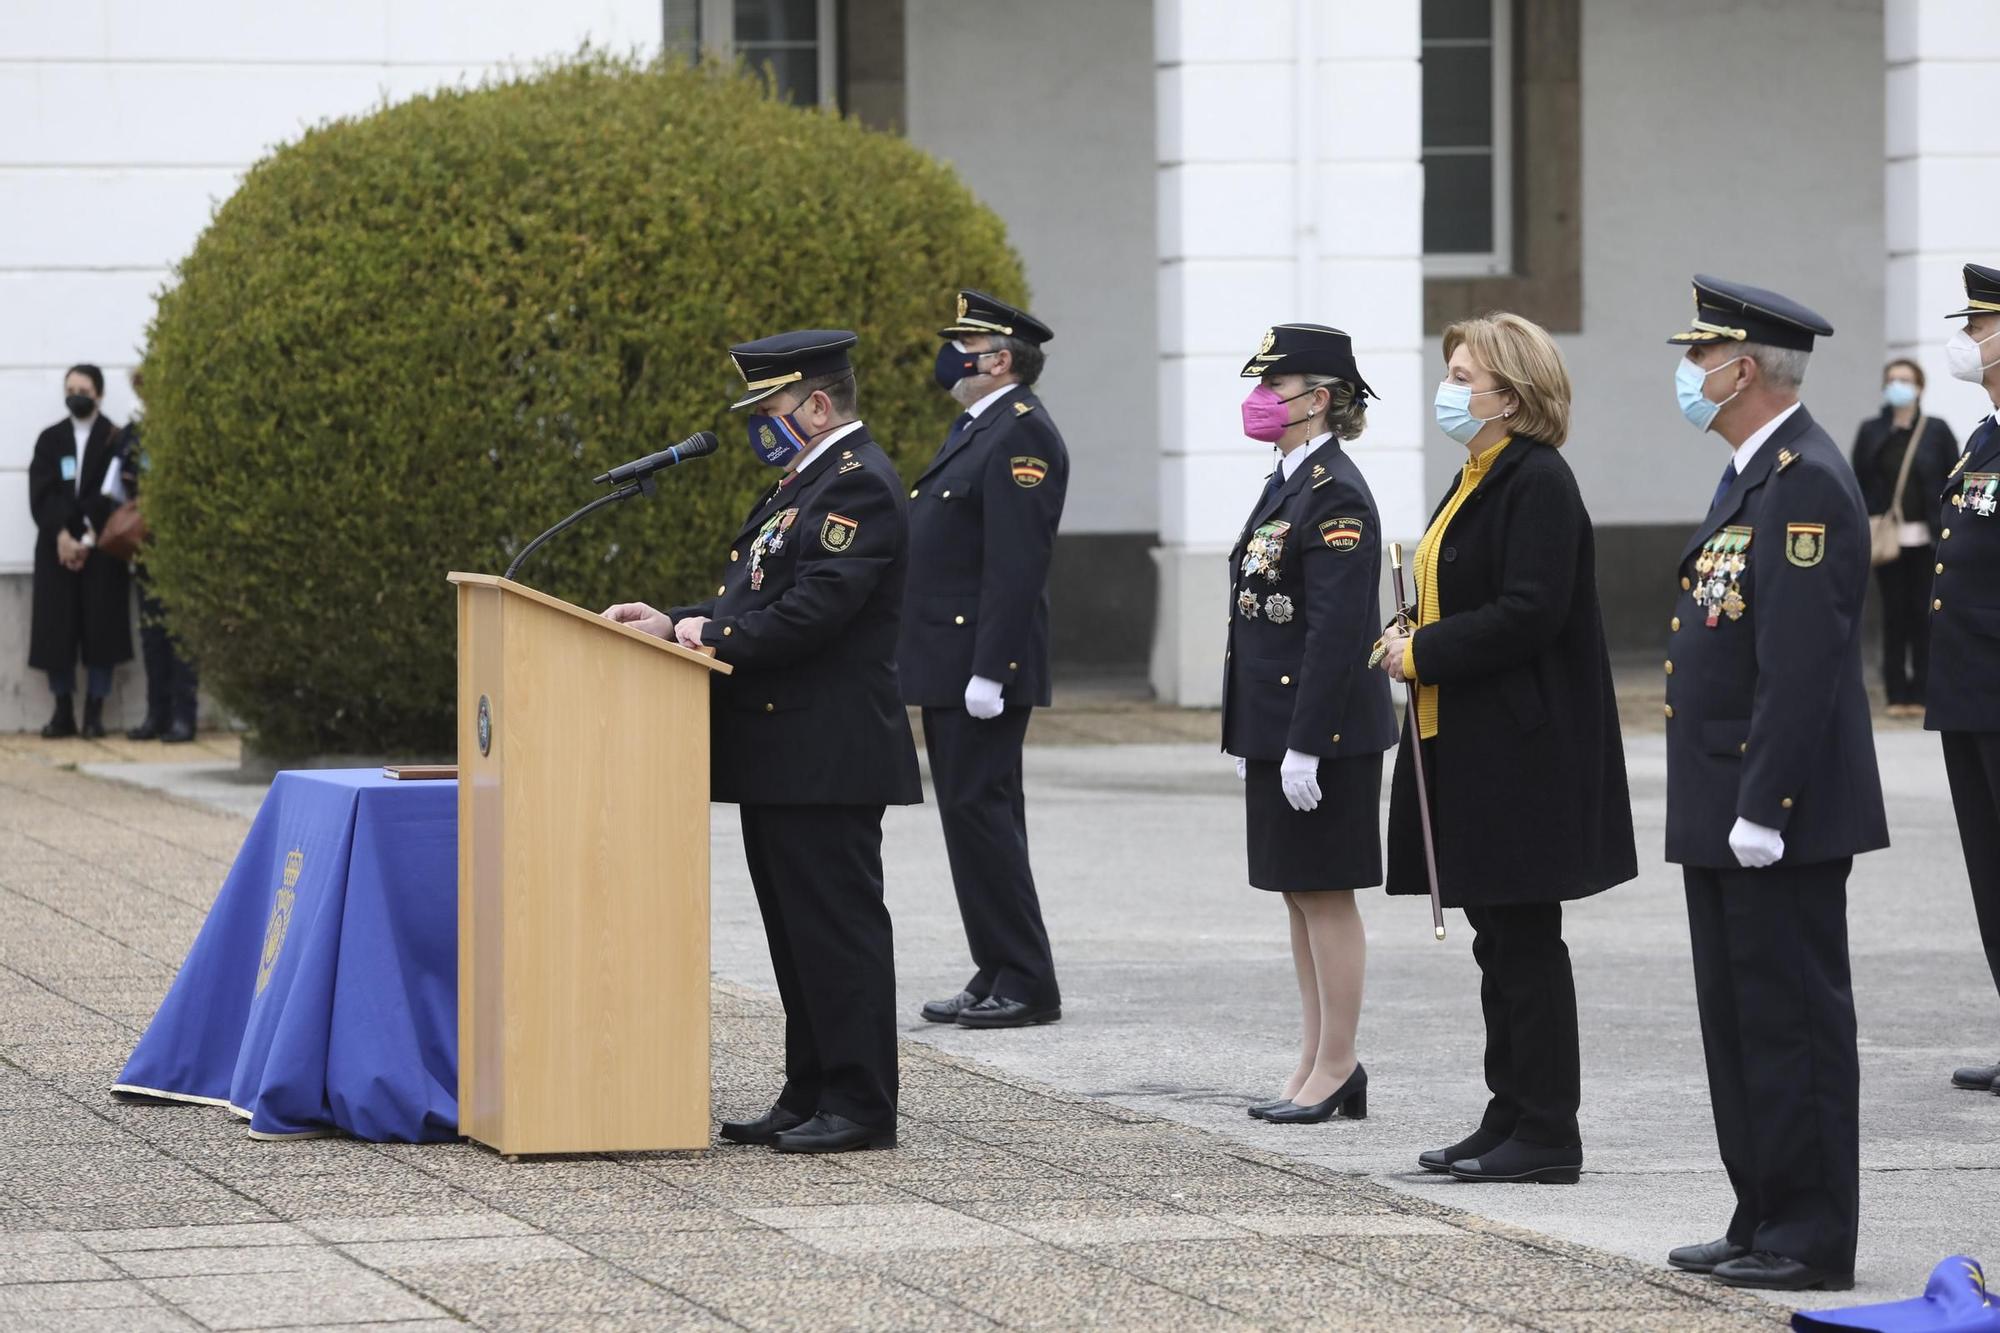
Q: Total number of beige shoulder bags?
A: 1